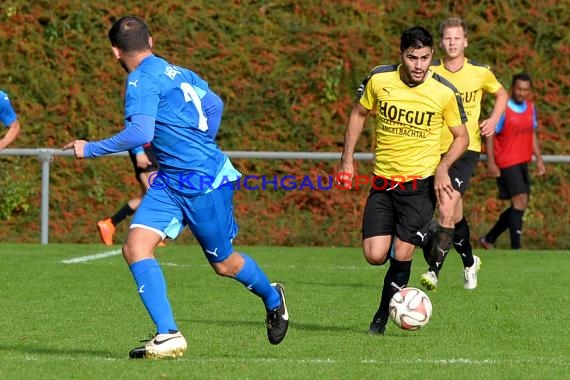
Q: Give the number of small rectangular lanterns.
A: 0